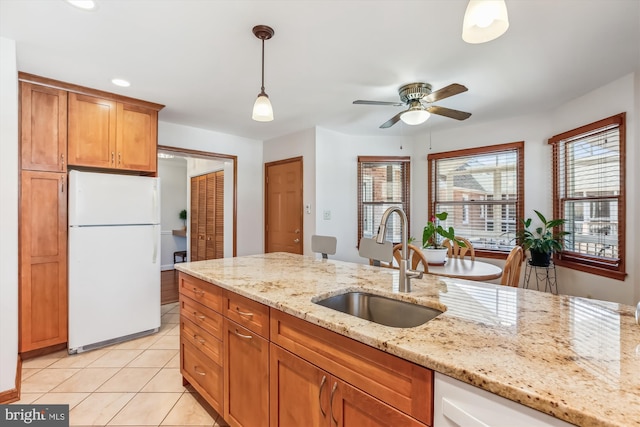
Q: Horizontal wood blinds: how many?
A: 3